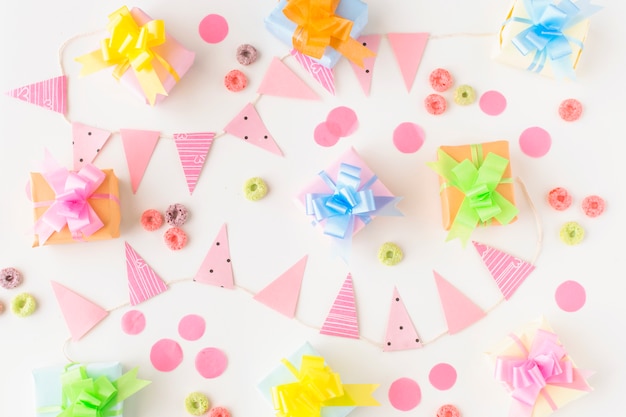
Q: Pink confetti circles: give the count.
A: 13